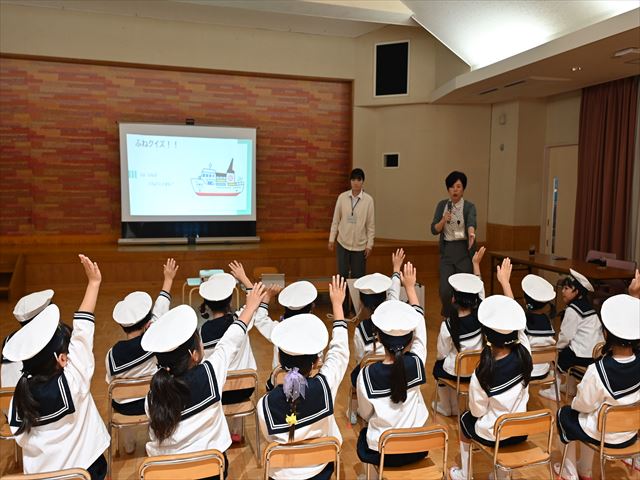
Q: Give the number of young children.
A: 14